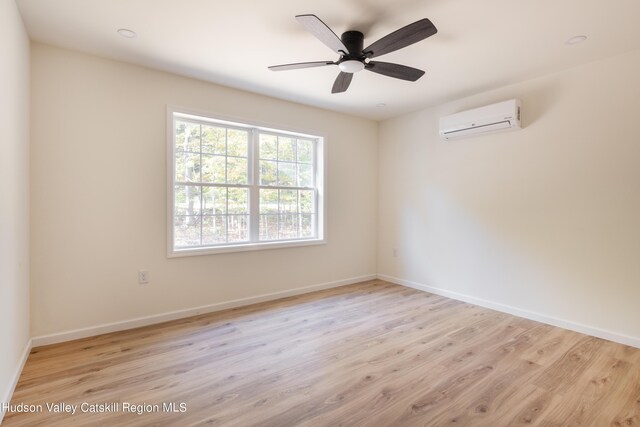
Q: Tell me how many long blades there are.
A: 5